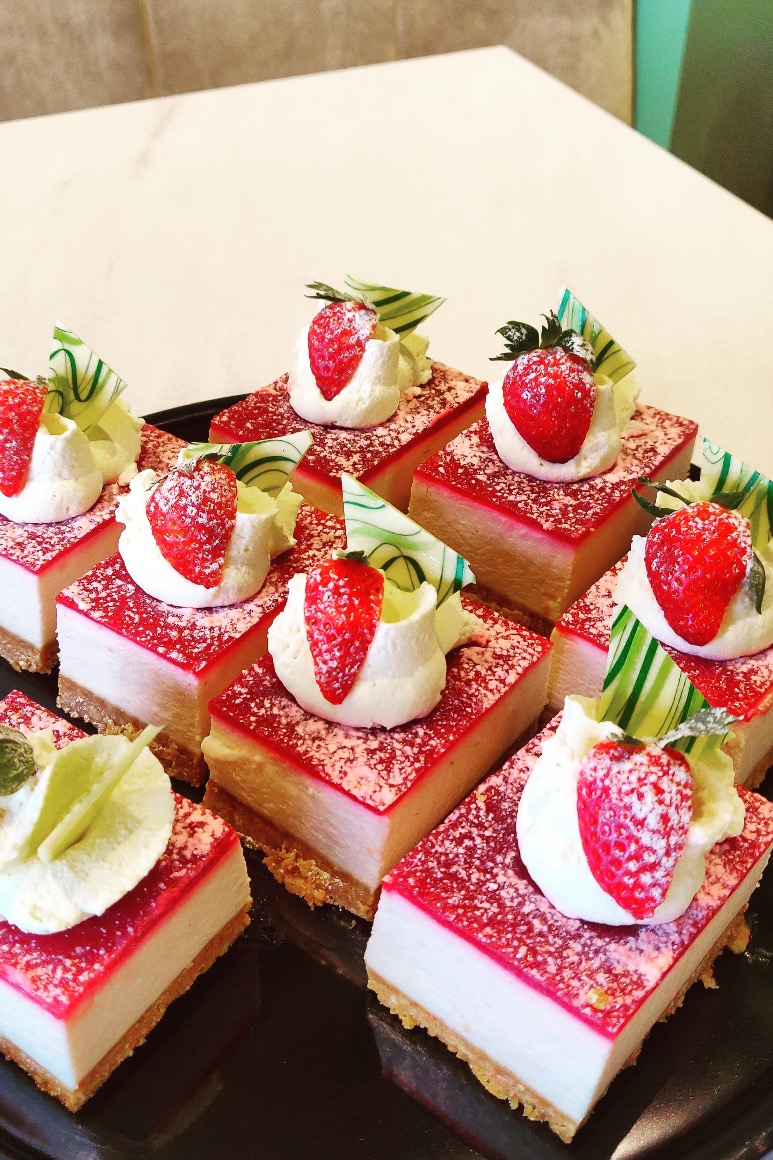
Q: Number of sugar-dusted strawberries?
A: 7